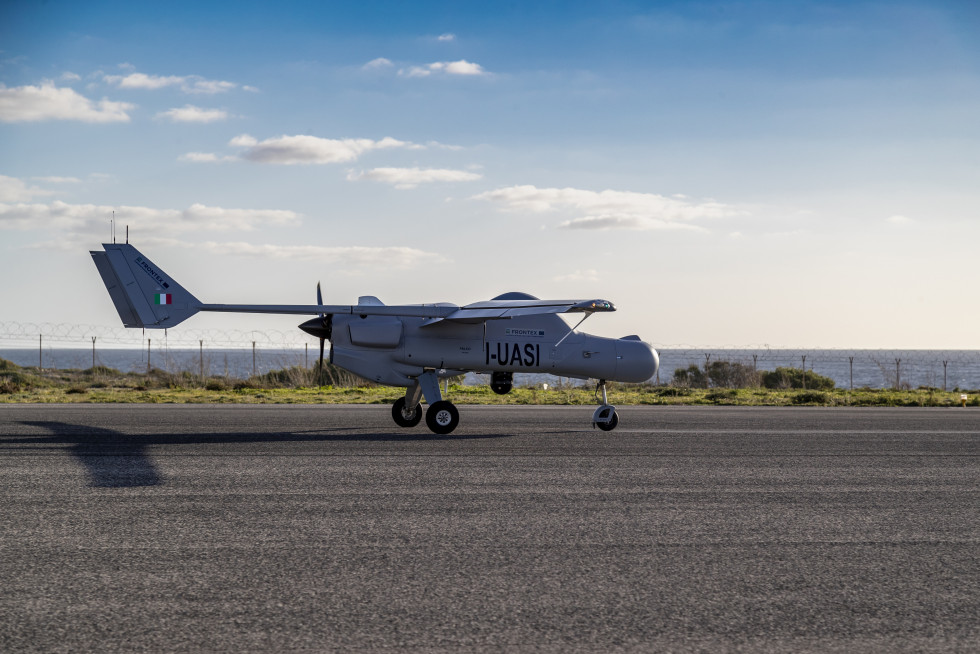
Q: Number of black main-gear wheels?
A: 2